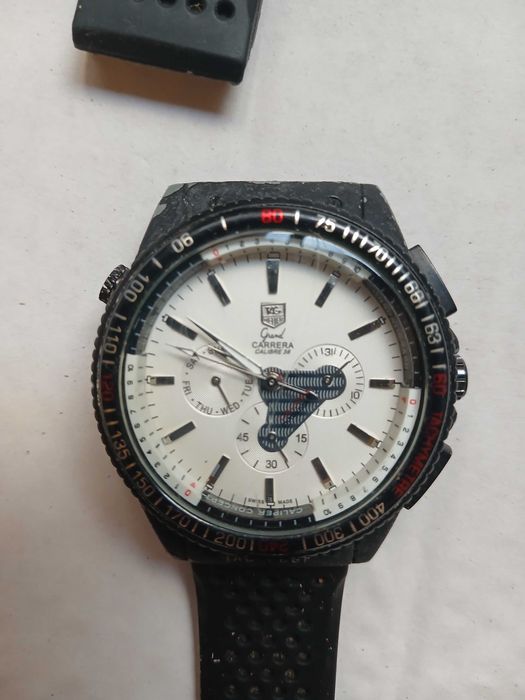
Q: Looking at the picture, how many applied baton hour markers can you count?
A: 12